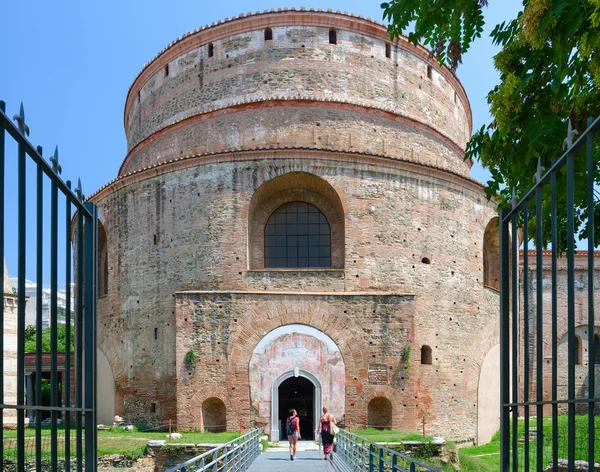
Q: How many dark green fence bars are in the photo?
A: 14